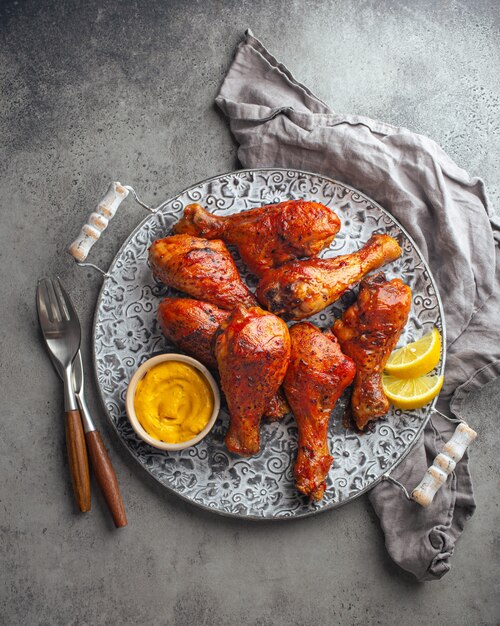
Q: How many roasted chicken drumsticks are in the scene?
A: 7